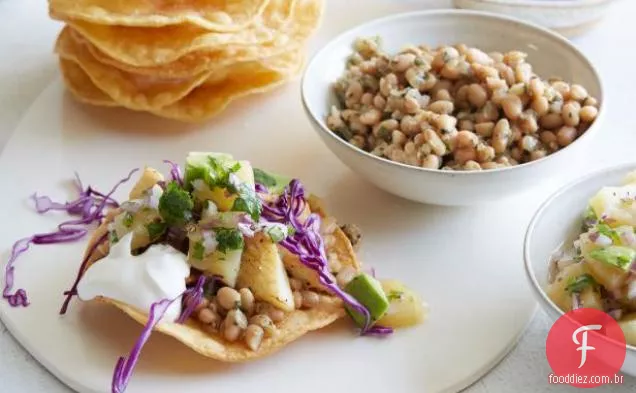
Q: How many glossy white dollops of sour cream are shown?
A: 1